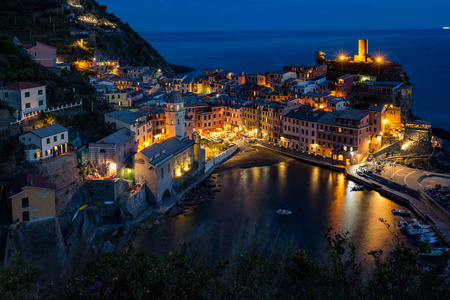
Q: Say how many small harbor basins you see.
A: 1